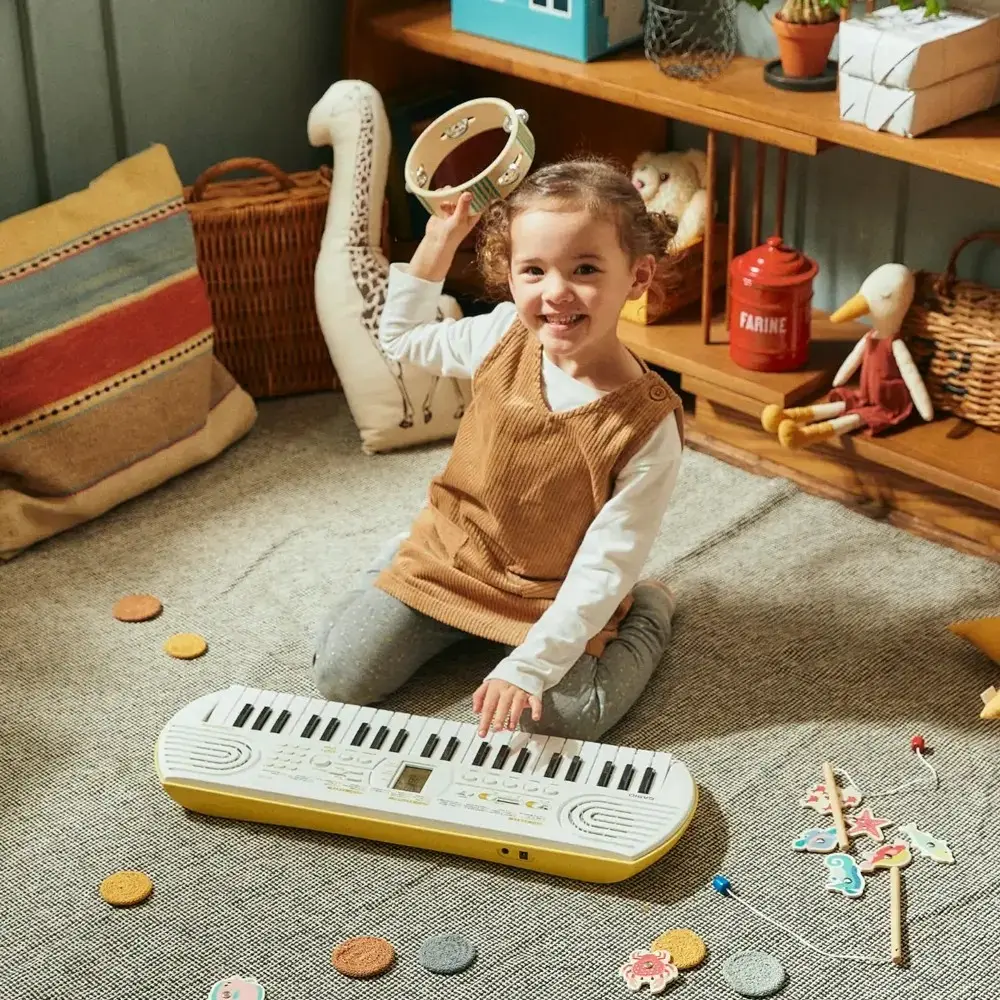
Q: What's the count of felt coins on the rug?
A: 7